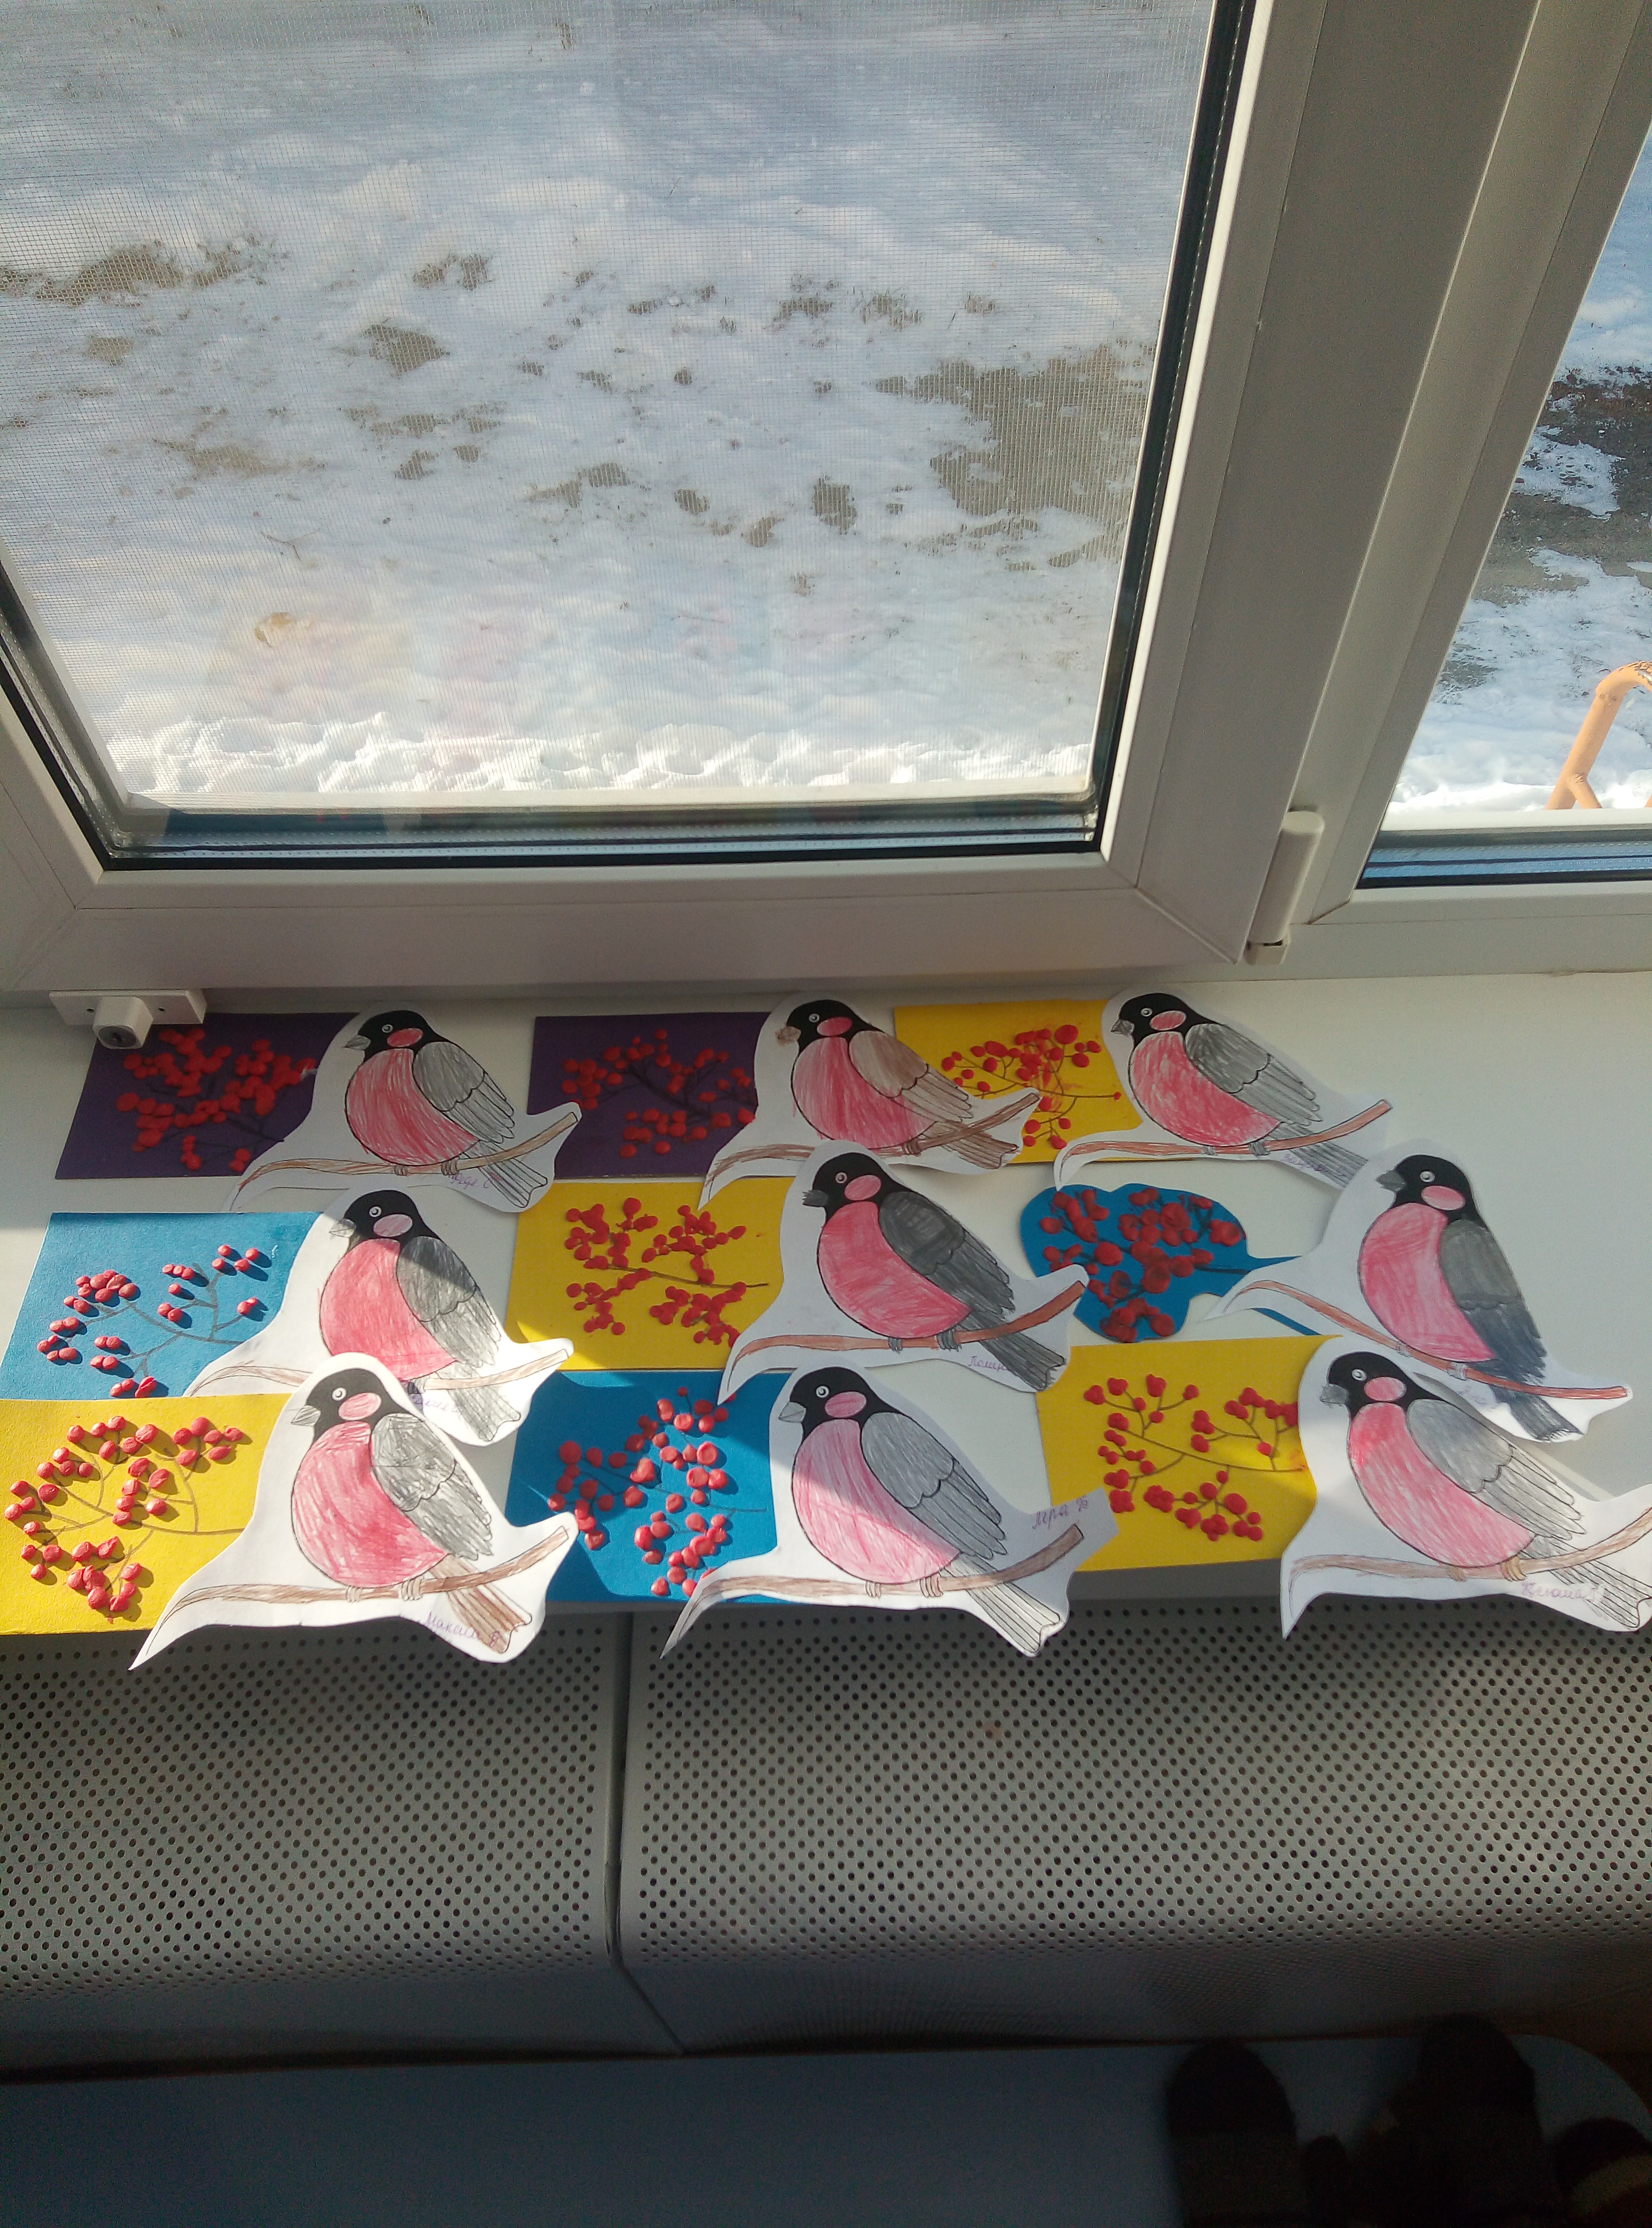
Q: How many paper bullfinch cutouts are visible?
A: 9